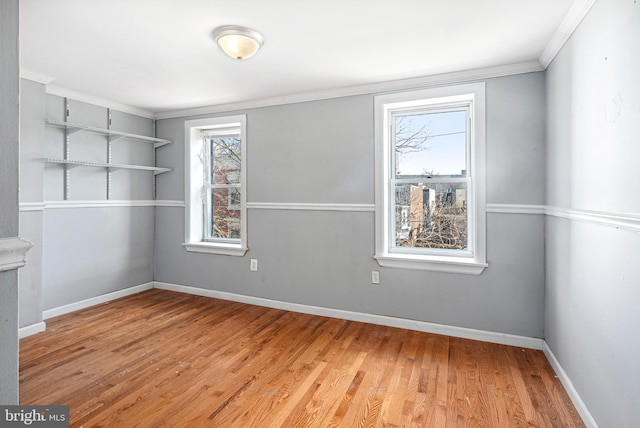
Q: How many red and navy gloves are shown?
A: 0